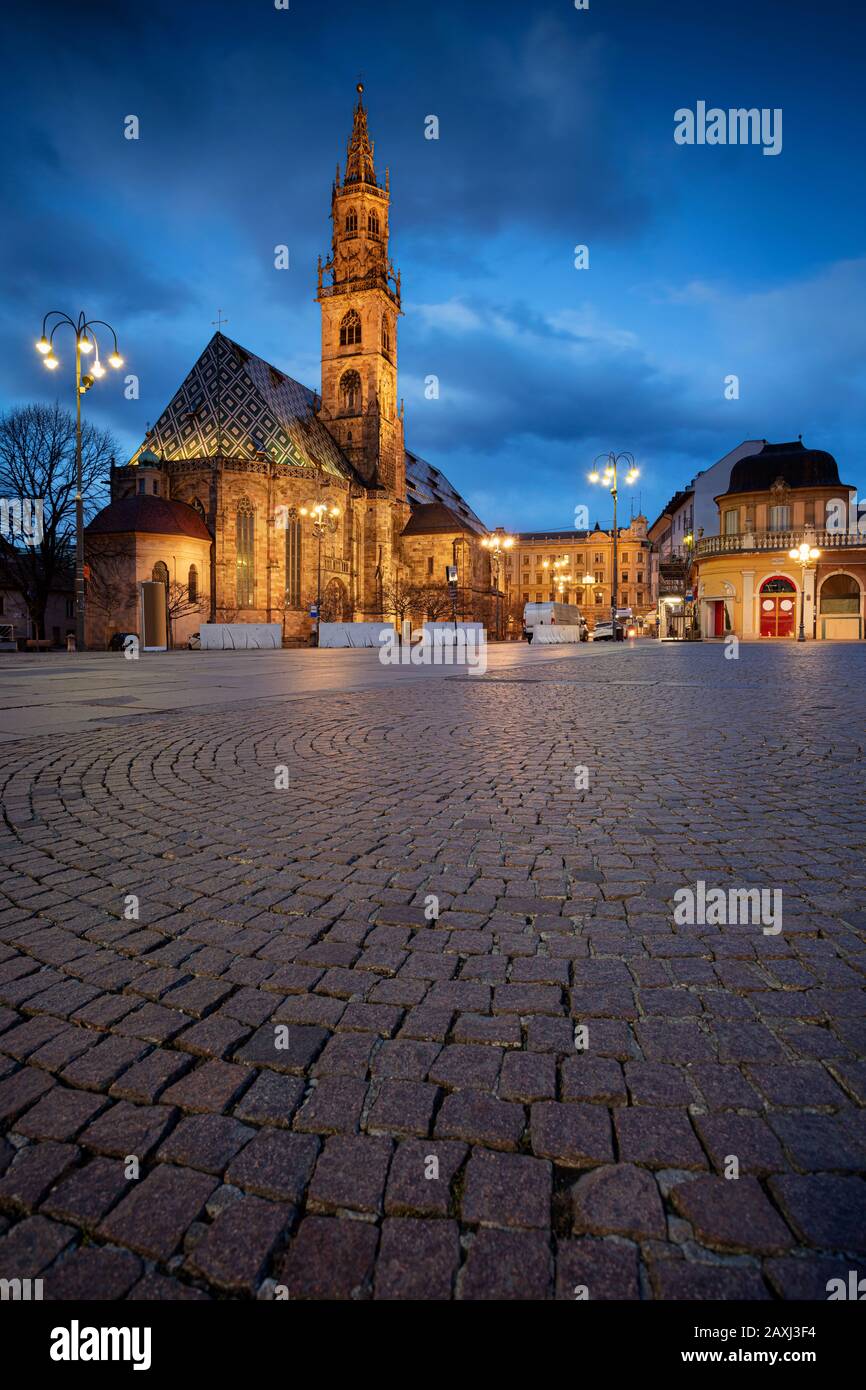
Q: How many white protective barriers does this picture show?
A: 4